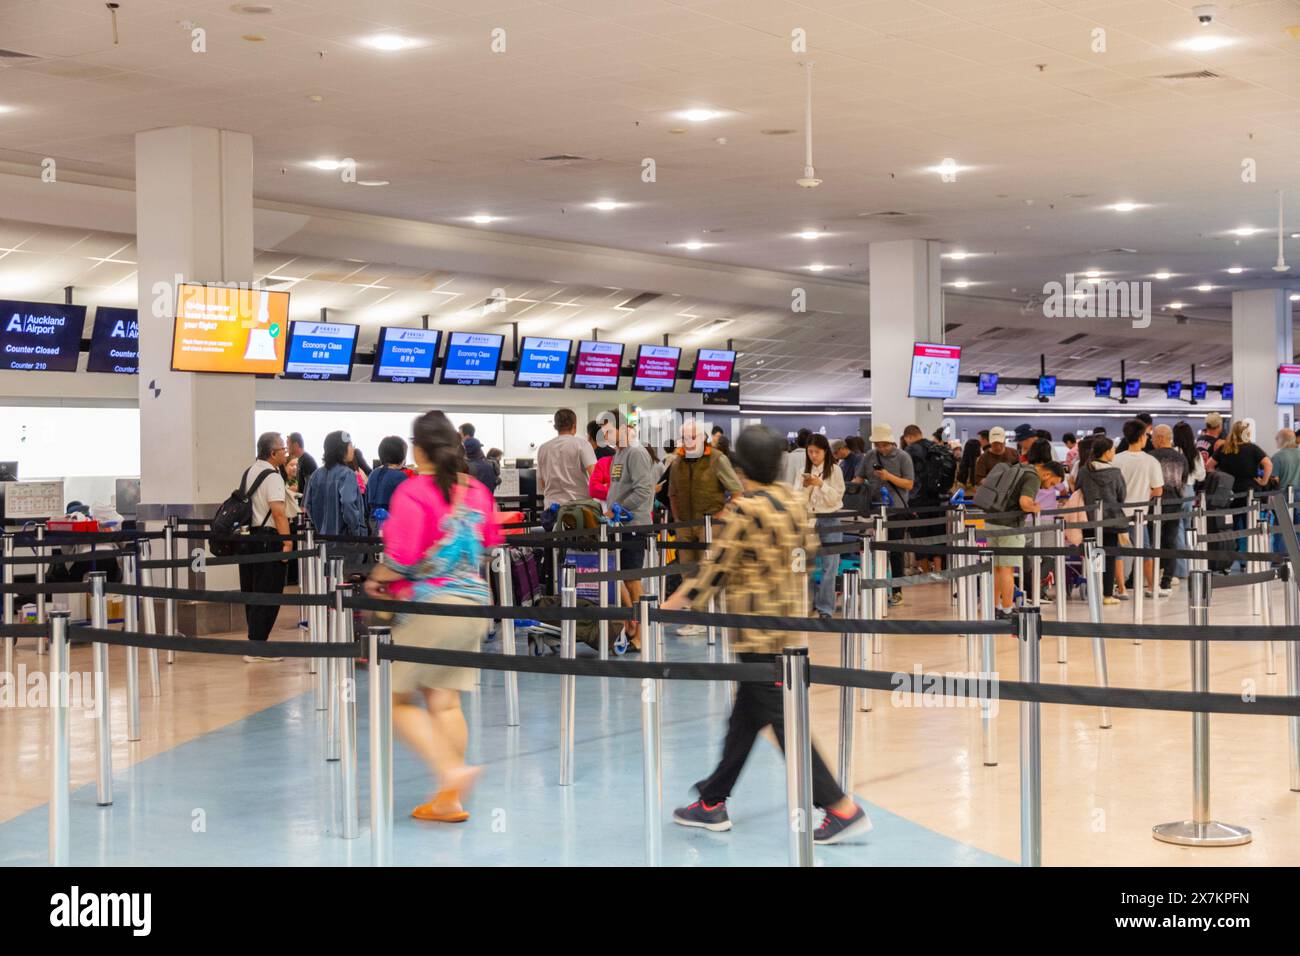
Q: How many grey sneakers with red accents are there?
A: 2